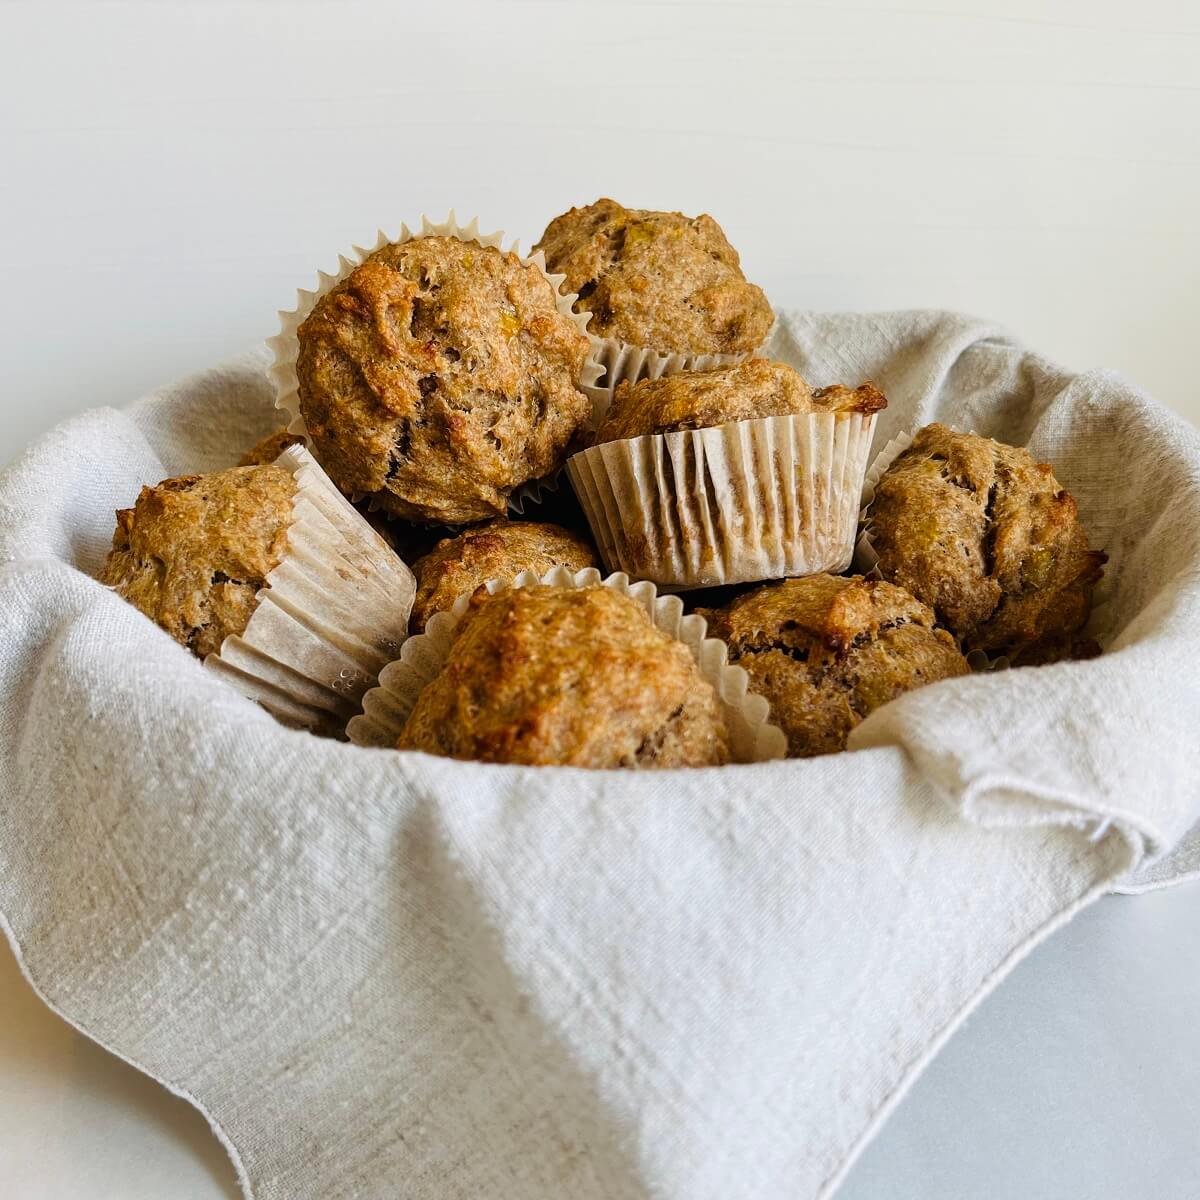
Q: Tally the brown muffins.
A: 9